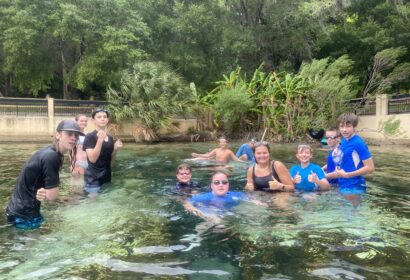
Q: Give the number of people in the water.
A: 11